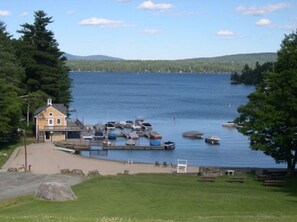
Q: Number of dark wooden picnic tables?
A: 4